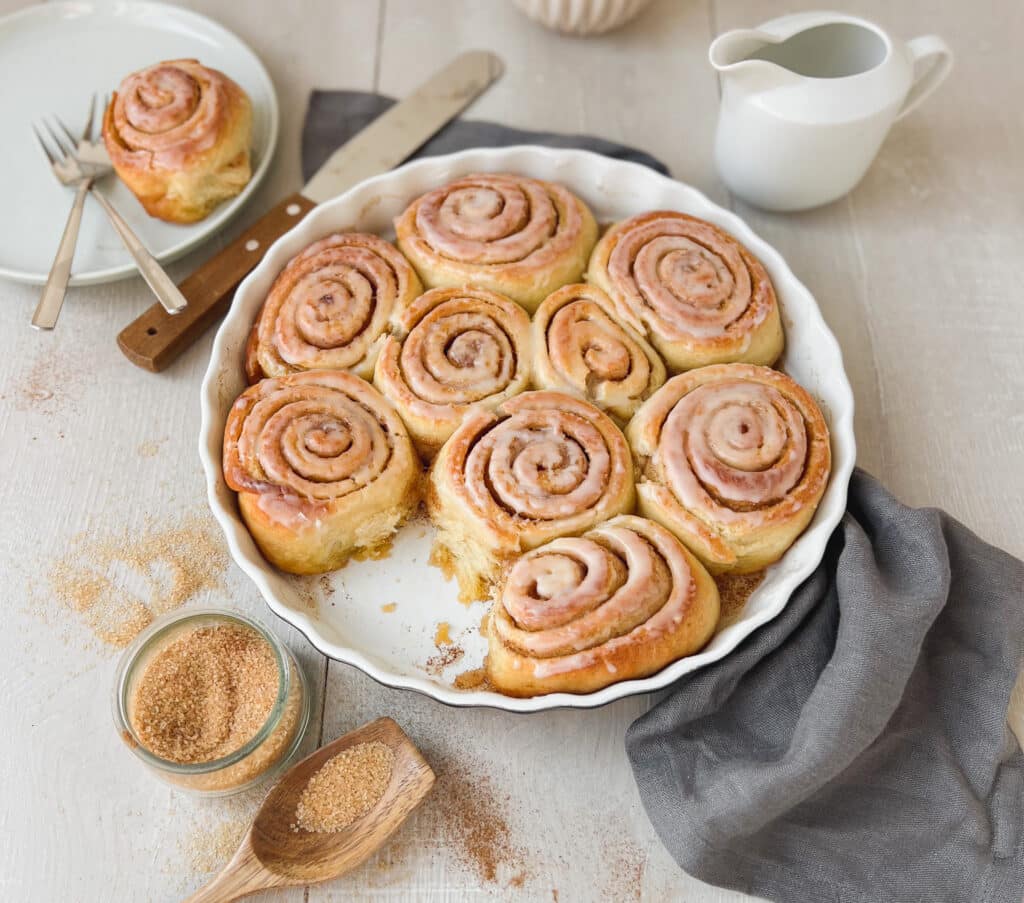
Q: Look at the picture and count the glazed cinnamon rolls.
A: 10